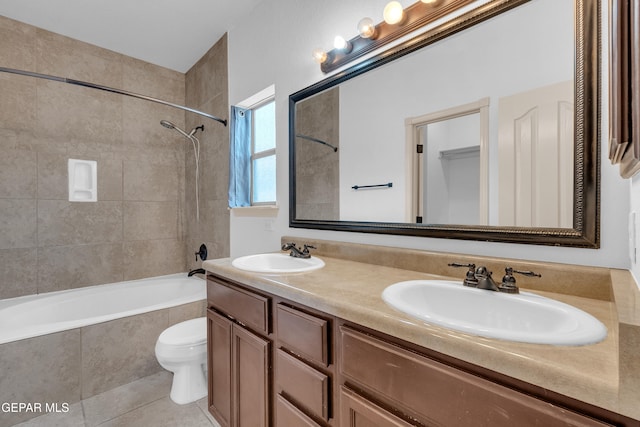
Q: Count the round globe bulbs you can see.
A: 5